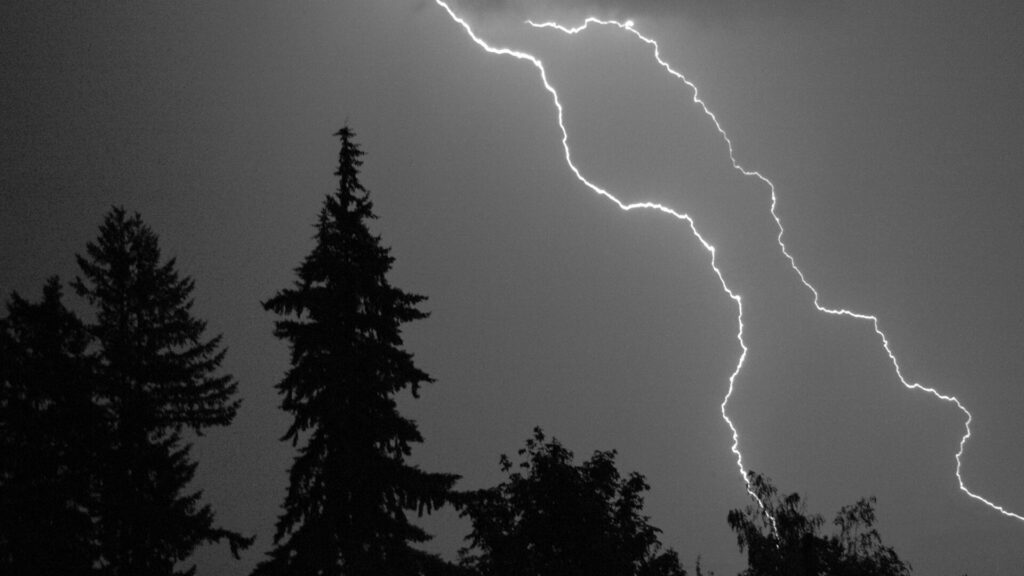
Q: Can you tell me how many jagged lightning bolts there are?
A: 2